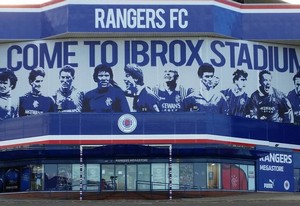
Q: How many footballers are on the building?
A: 10